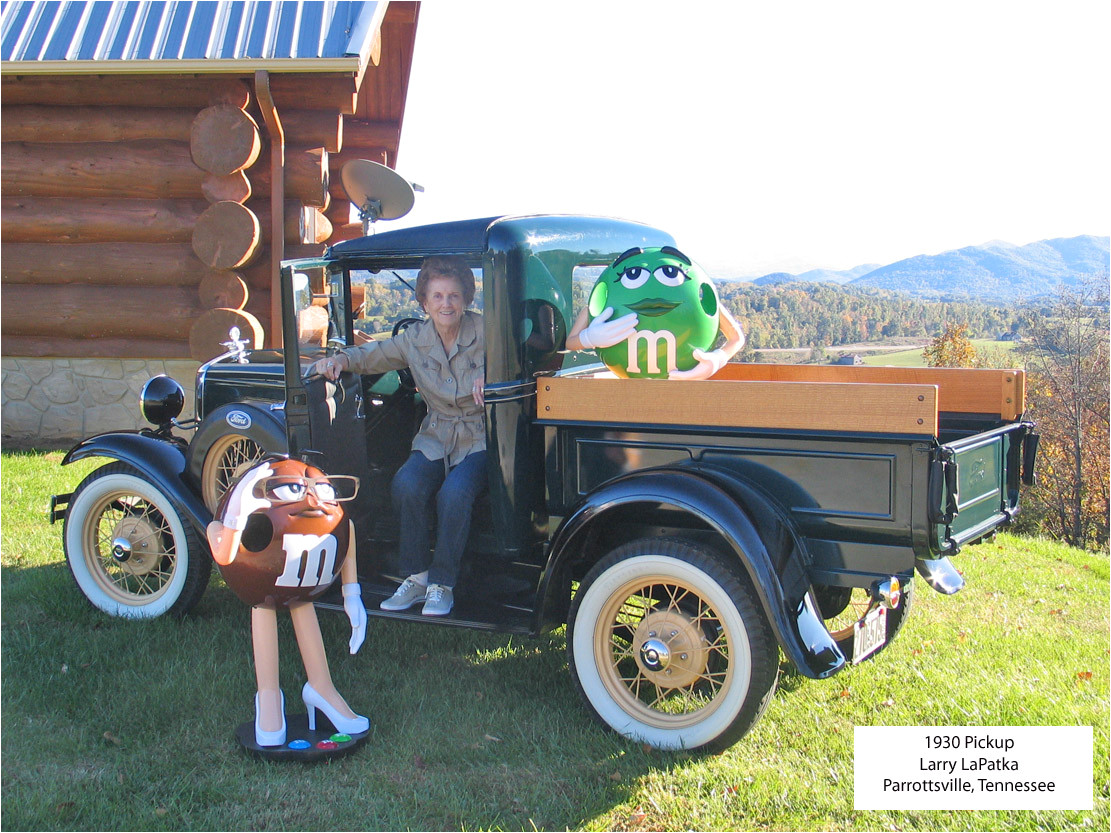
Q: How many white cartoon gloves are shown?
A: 4